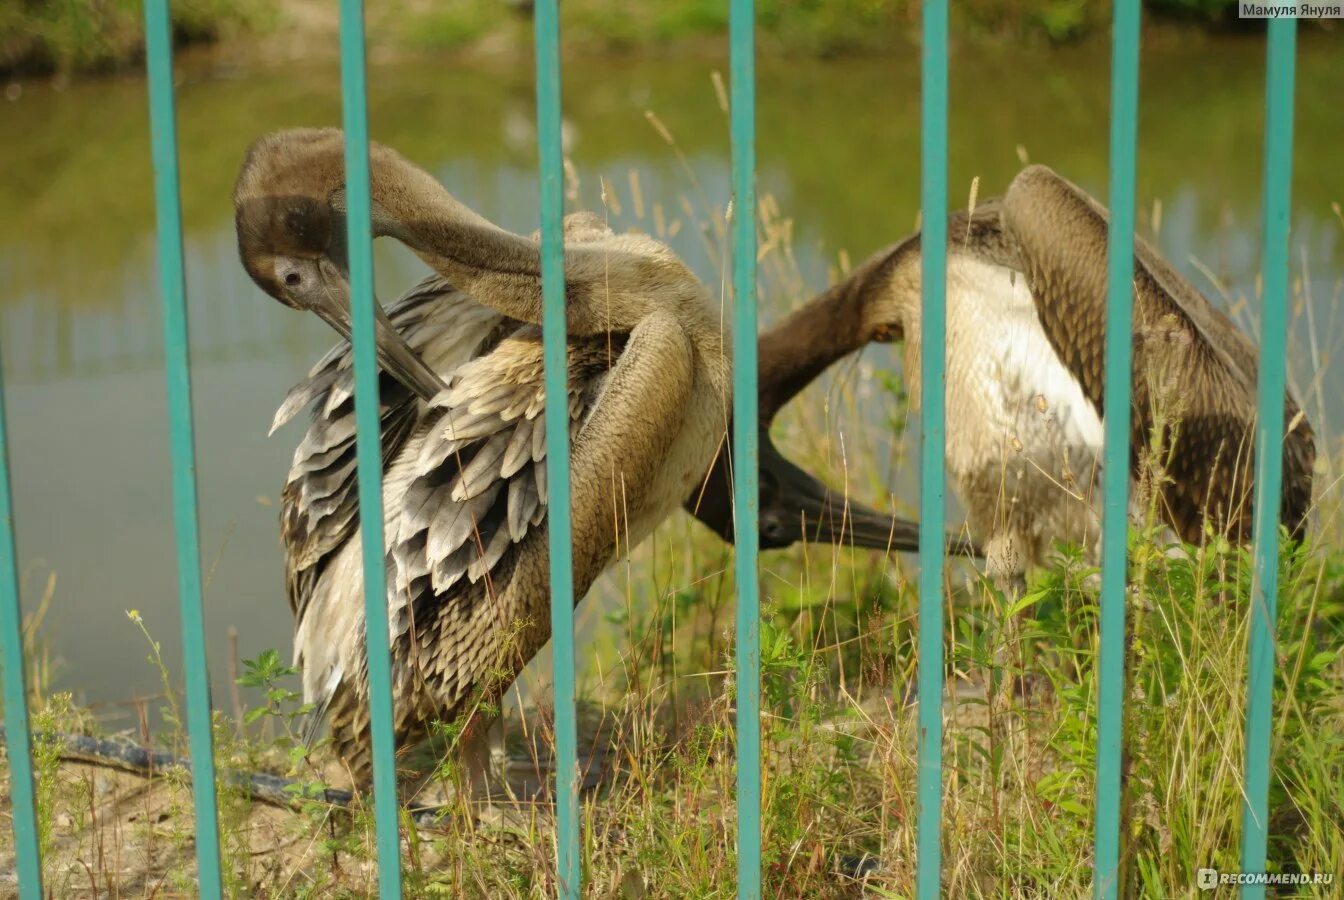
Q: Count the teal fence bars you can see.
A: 8